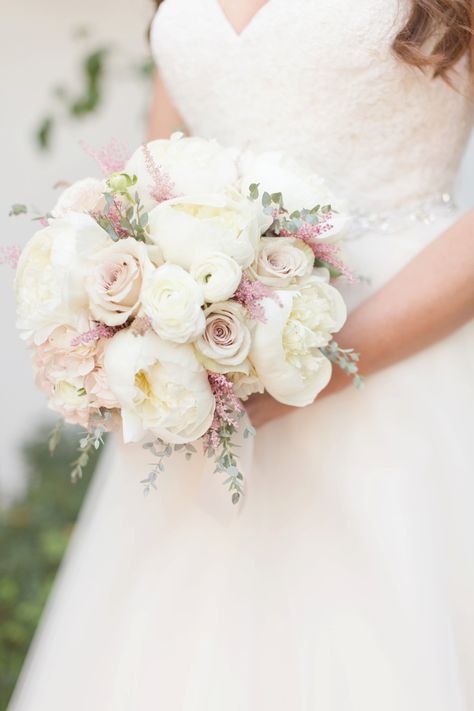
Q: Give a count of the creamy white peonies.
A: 6